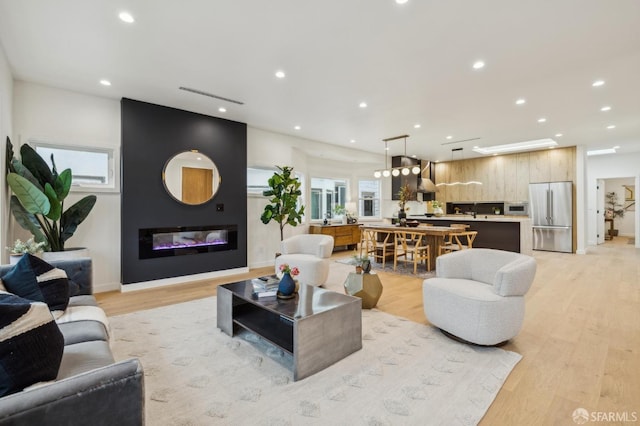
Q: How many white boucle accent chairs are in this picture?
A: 2